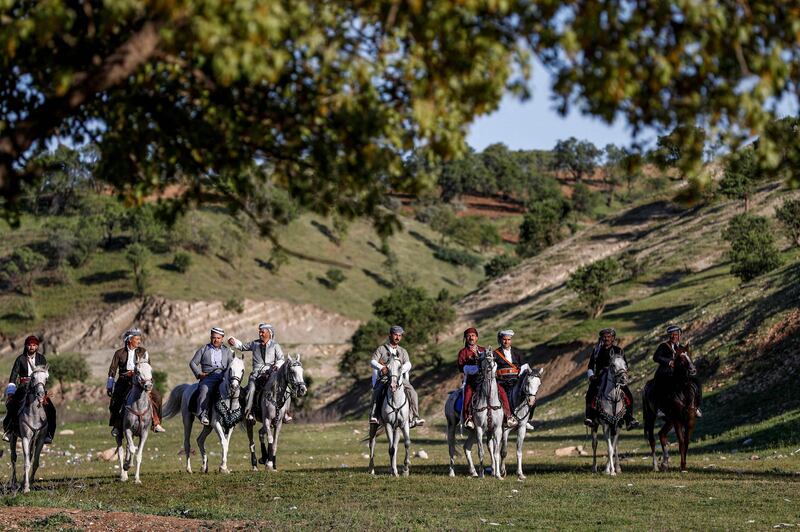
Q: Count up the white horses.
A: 8